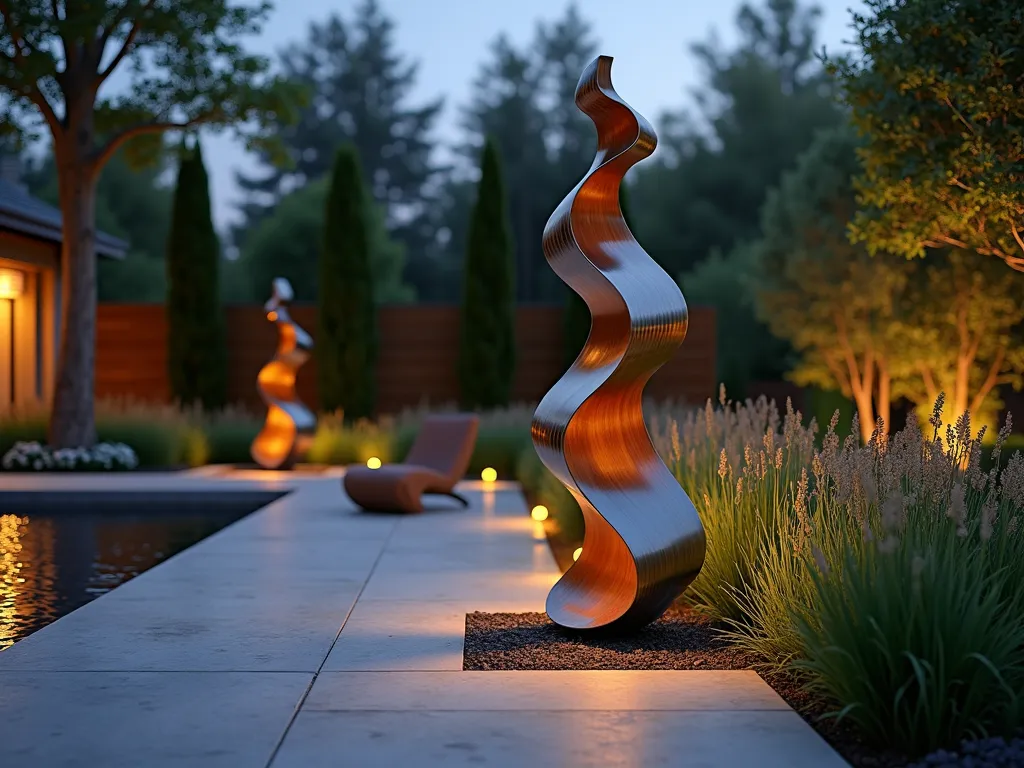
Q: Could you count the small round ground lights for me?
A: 4